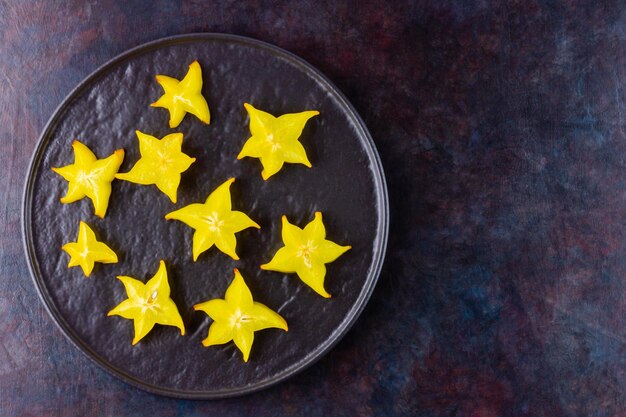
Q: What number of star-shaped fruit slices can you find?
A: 9